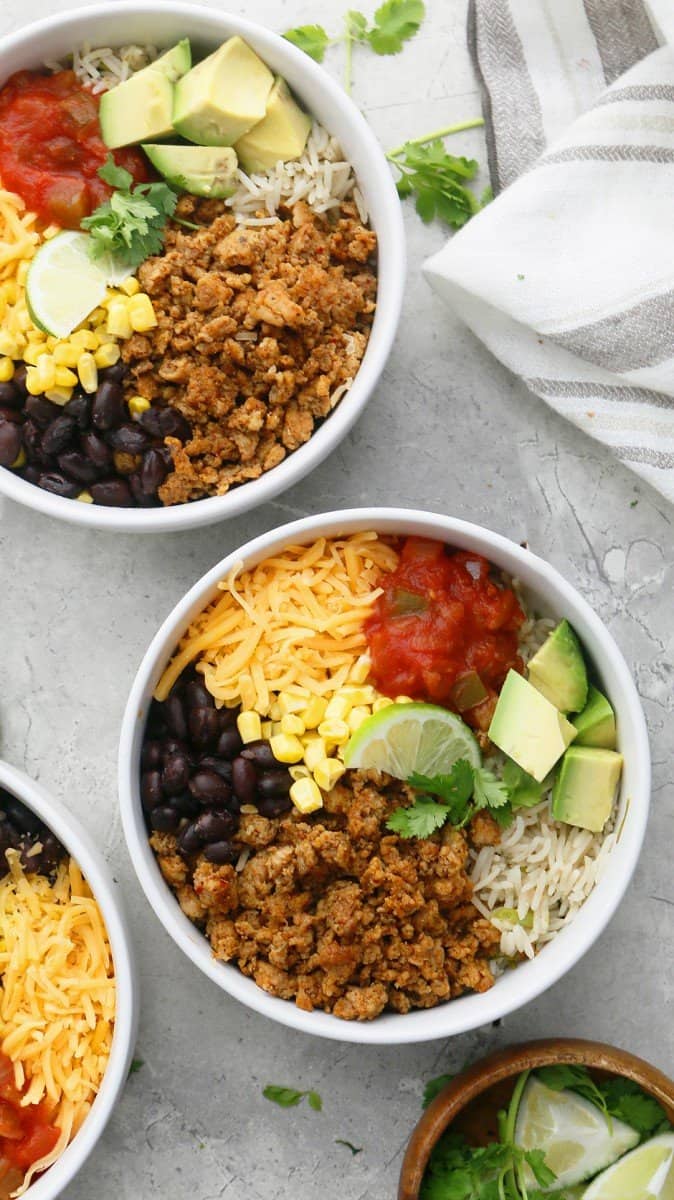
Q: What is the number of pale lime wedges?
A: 4